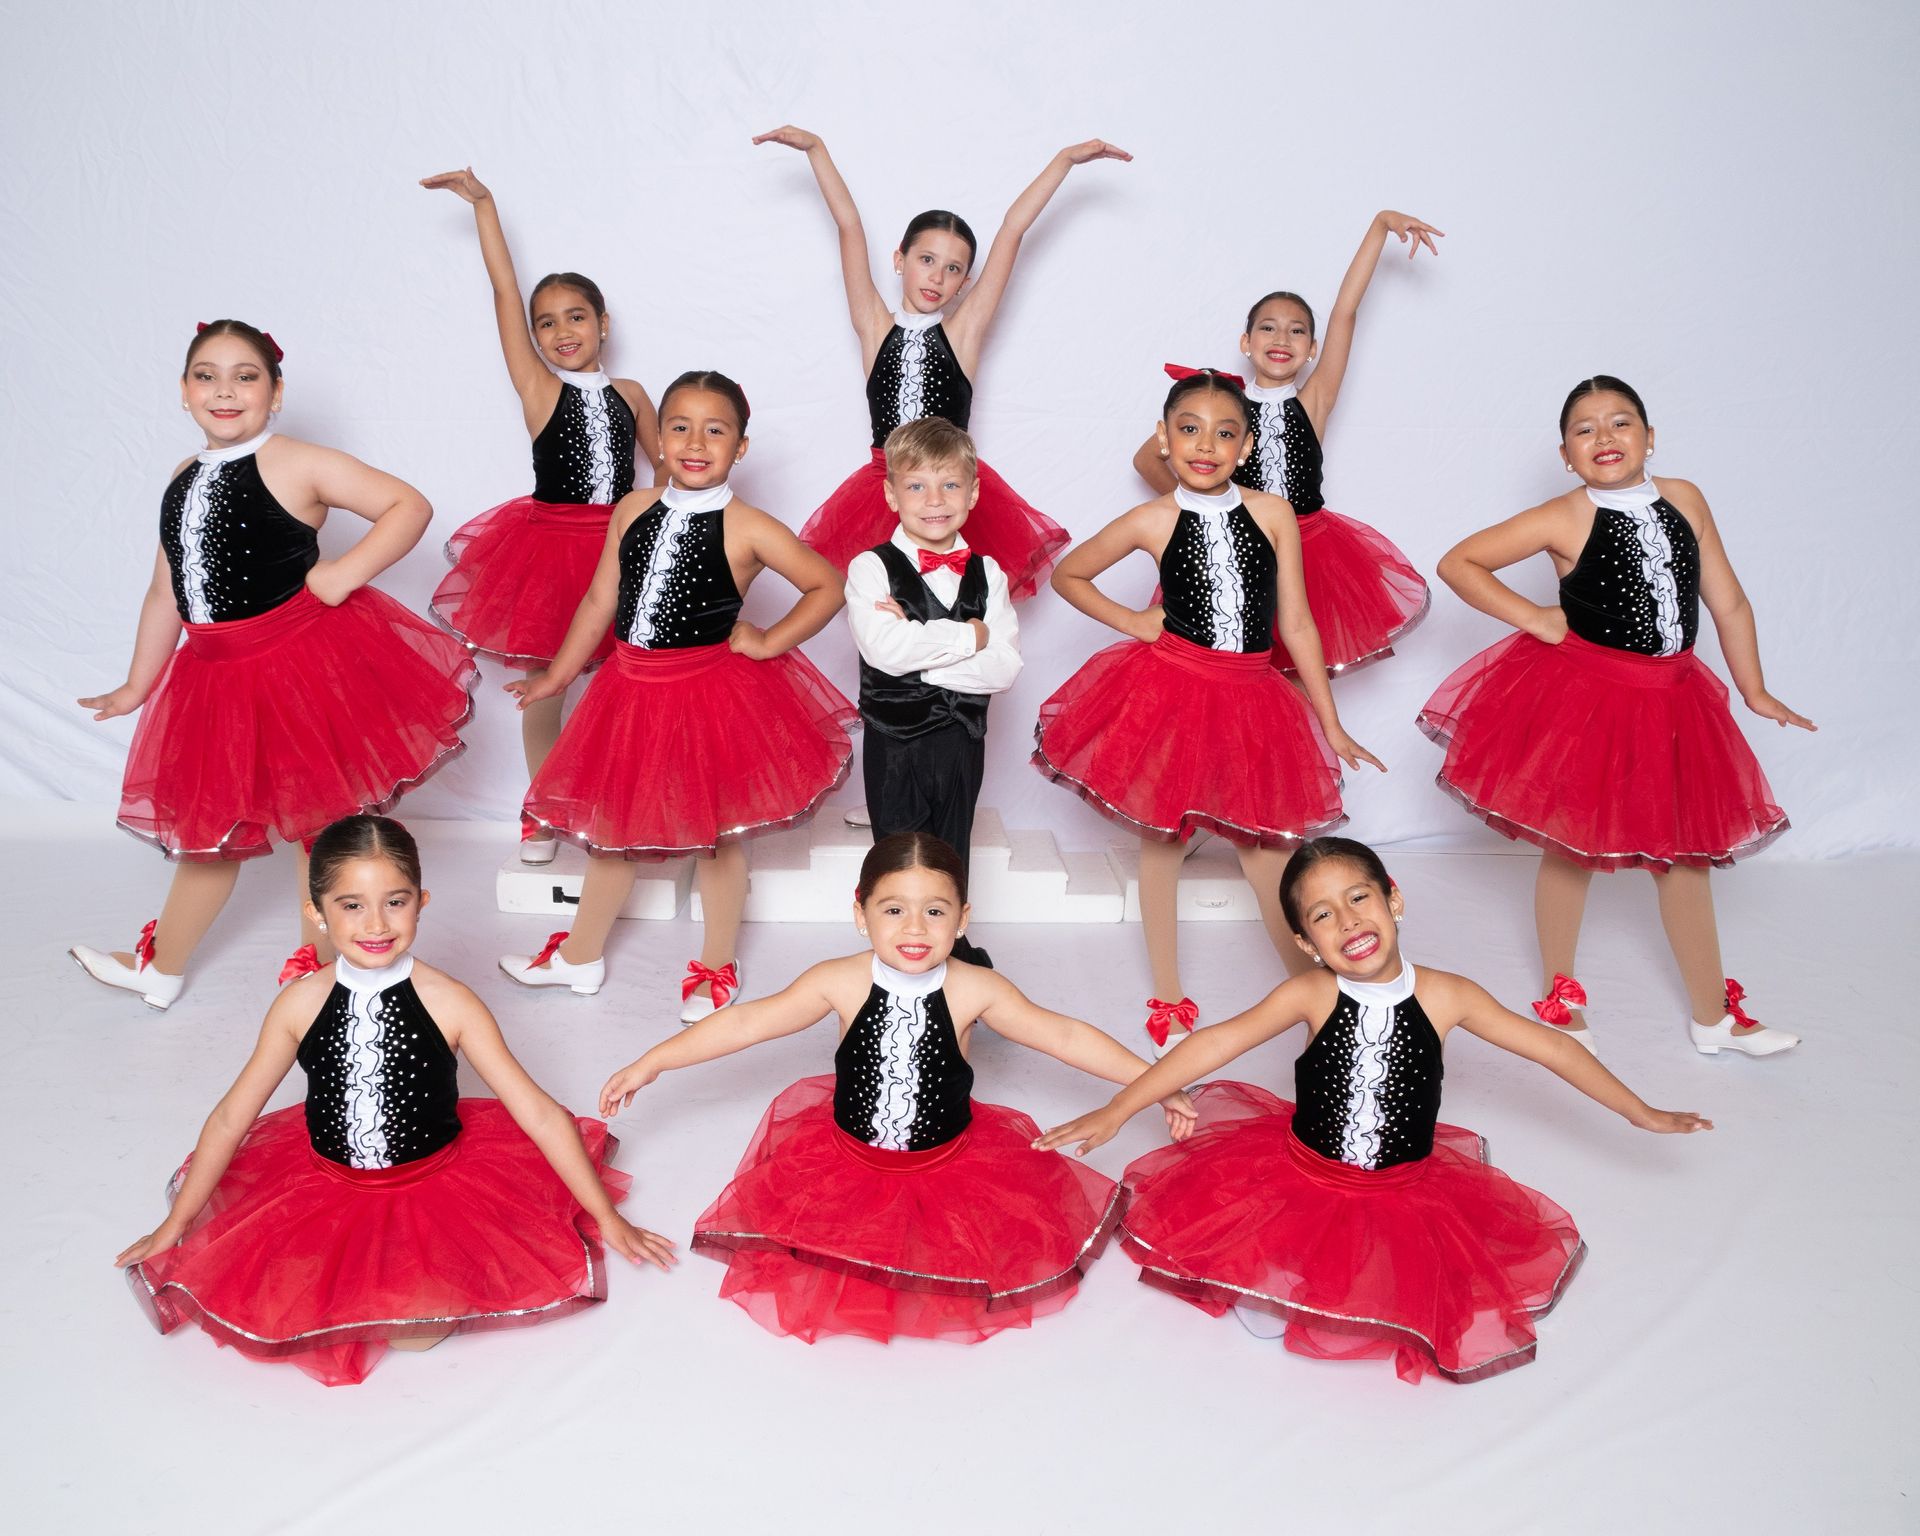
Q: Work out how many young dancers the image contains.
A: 11